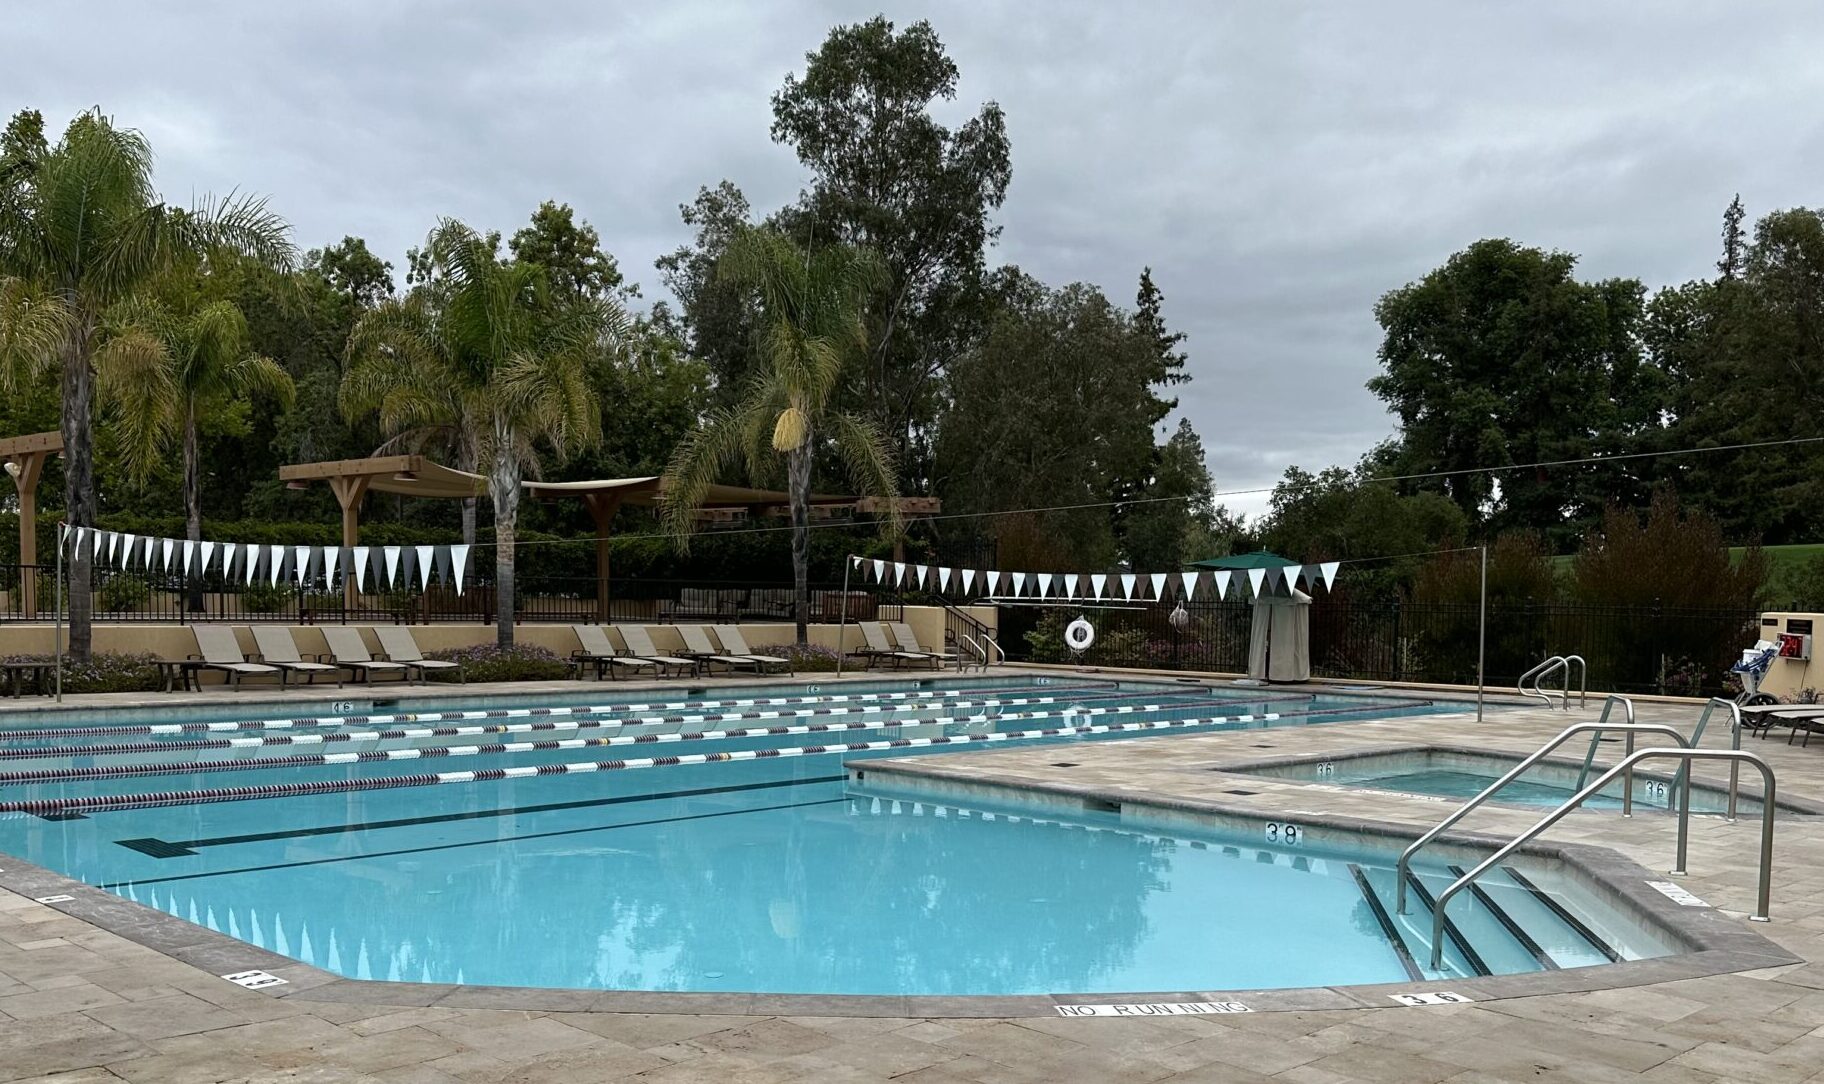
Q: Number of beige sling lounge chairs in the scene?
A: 13